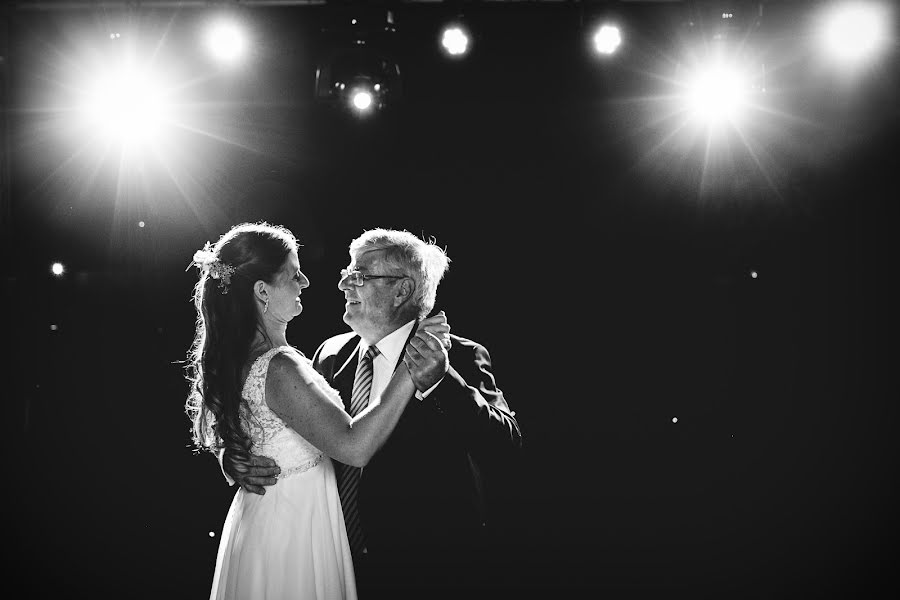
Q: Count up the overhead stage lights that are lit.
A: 7